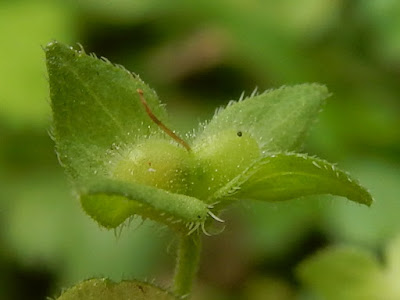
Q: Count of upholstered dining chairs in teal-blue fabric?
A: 0